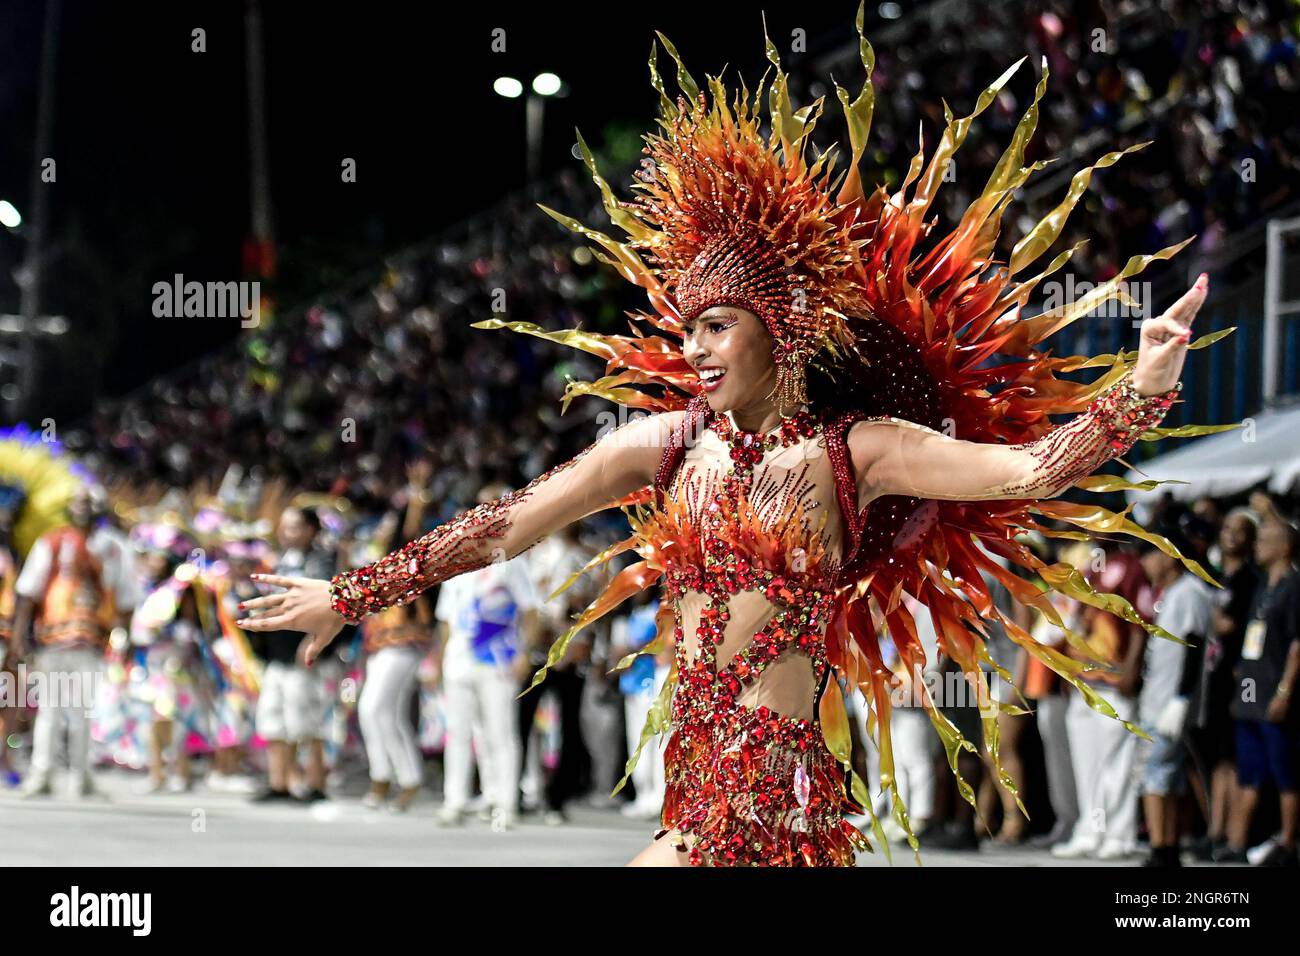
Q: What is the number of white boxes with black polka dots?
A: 0